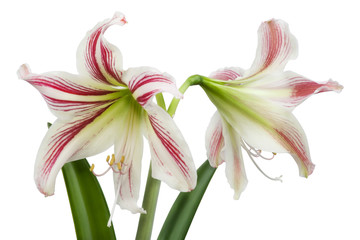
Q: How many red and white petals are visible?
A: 12